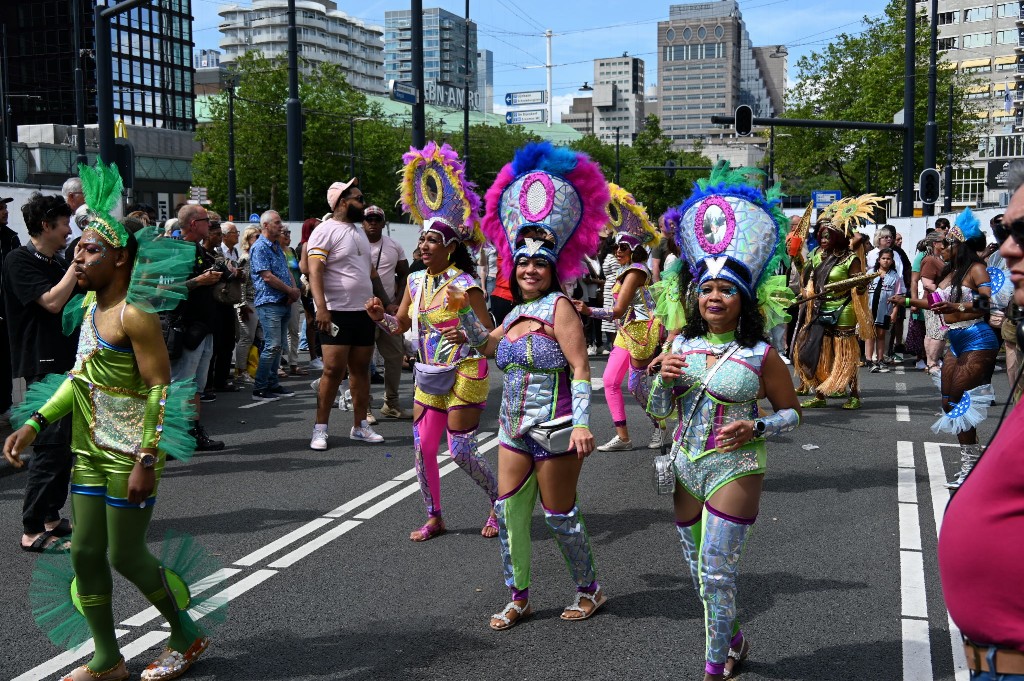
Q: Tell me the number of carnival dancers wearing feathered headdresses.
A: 7